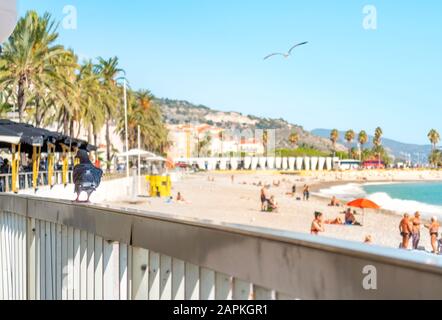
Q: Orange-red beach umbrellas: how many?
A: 1